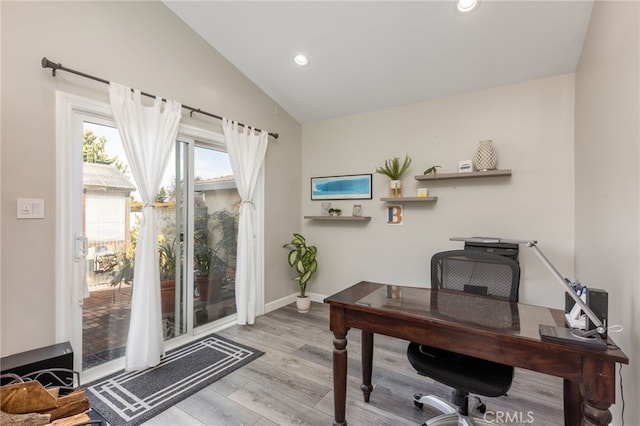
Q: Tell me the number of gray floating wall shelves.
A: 3